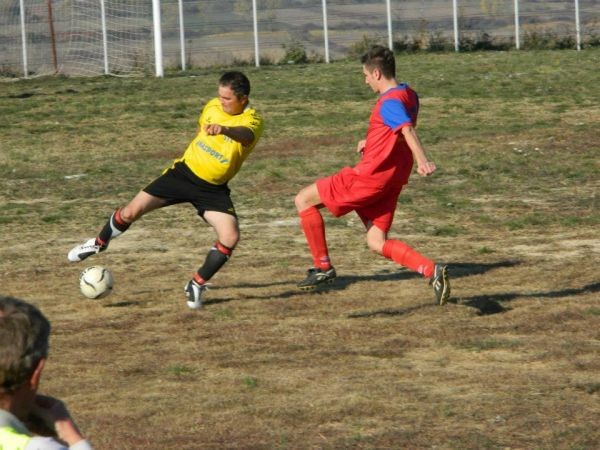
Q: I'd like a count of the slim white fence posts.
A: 9